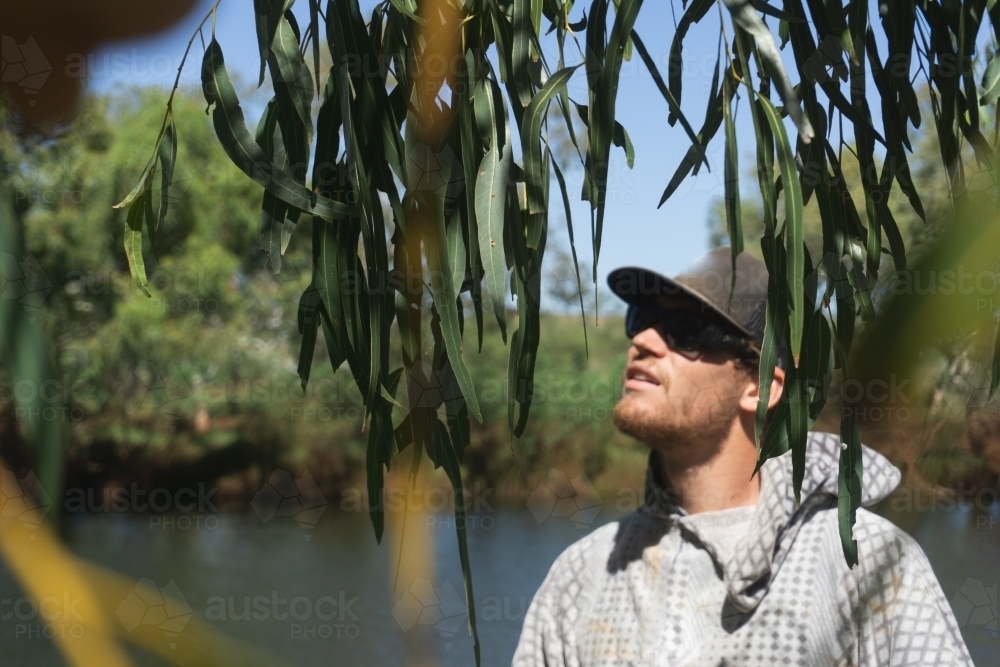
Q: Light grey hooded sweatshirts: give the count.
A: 1